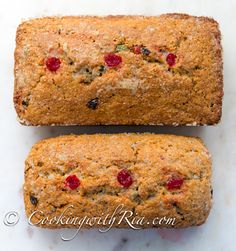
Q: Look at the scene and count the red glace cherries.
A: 6